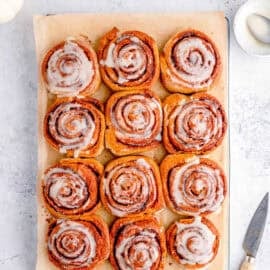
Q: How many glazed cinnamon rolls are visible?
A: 12